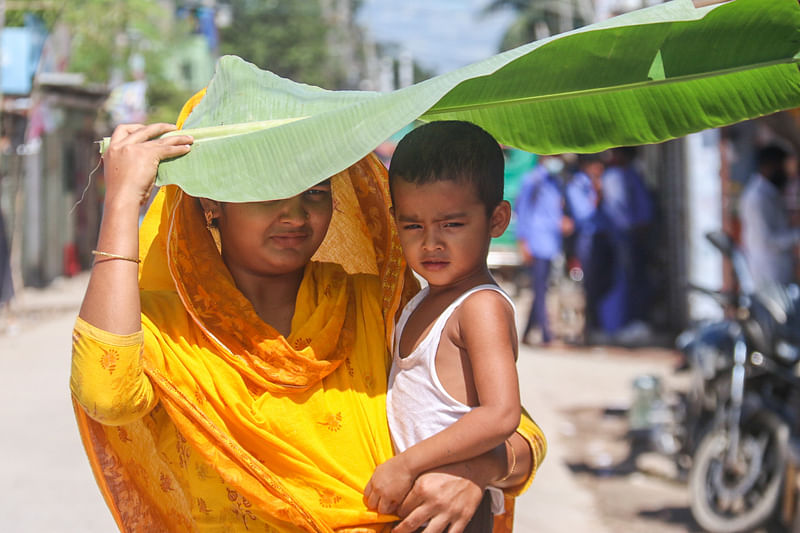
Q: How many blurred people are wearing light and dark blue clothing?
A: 3